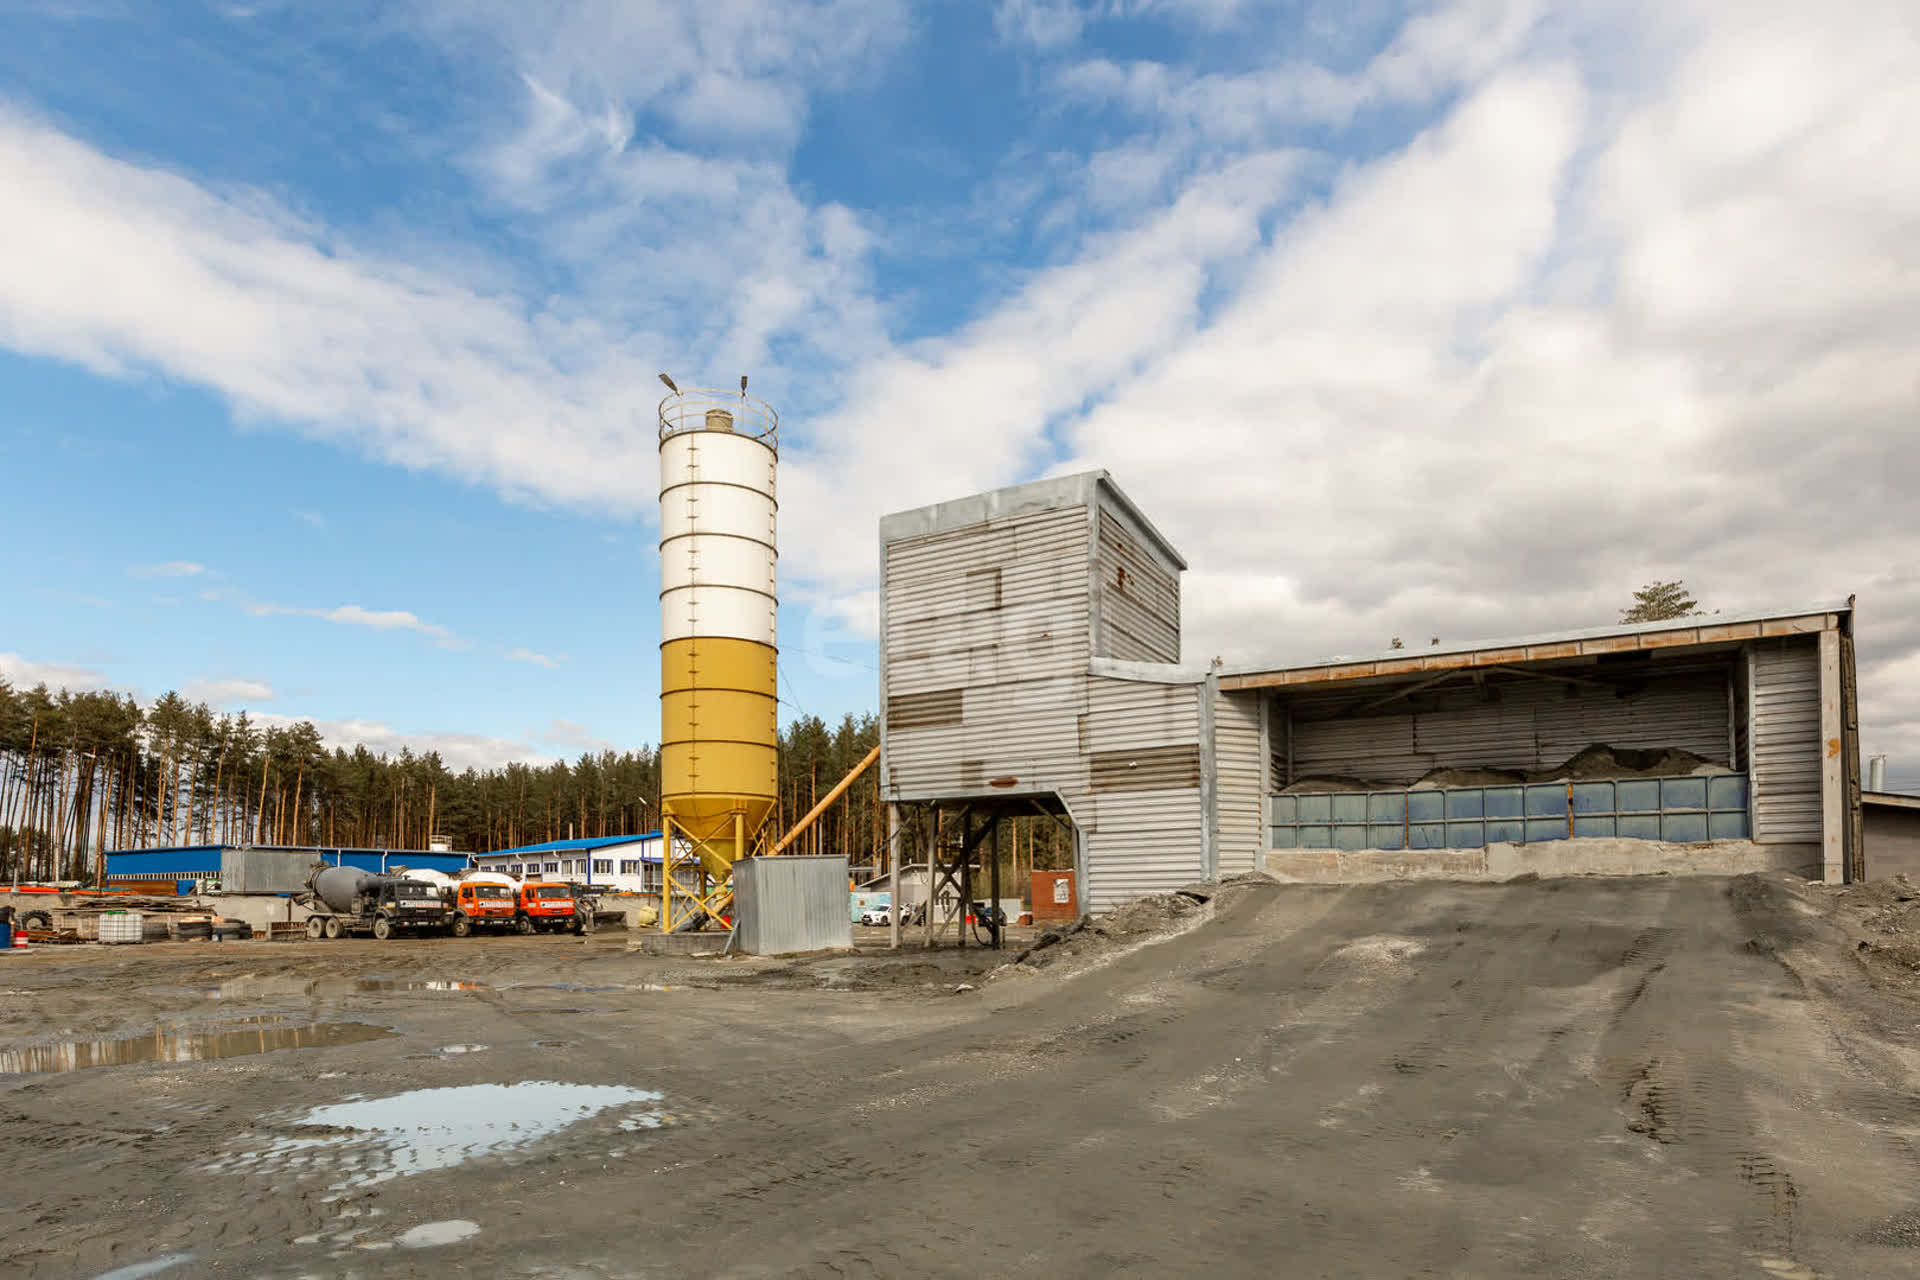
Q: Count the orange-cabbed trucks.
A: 2